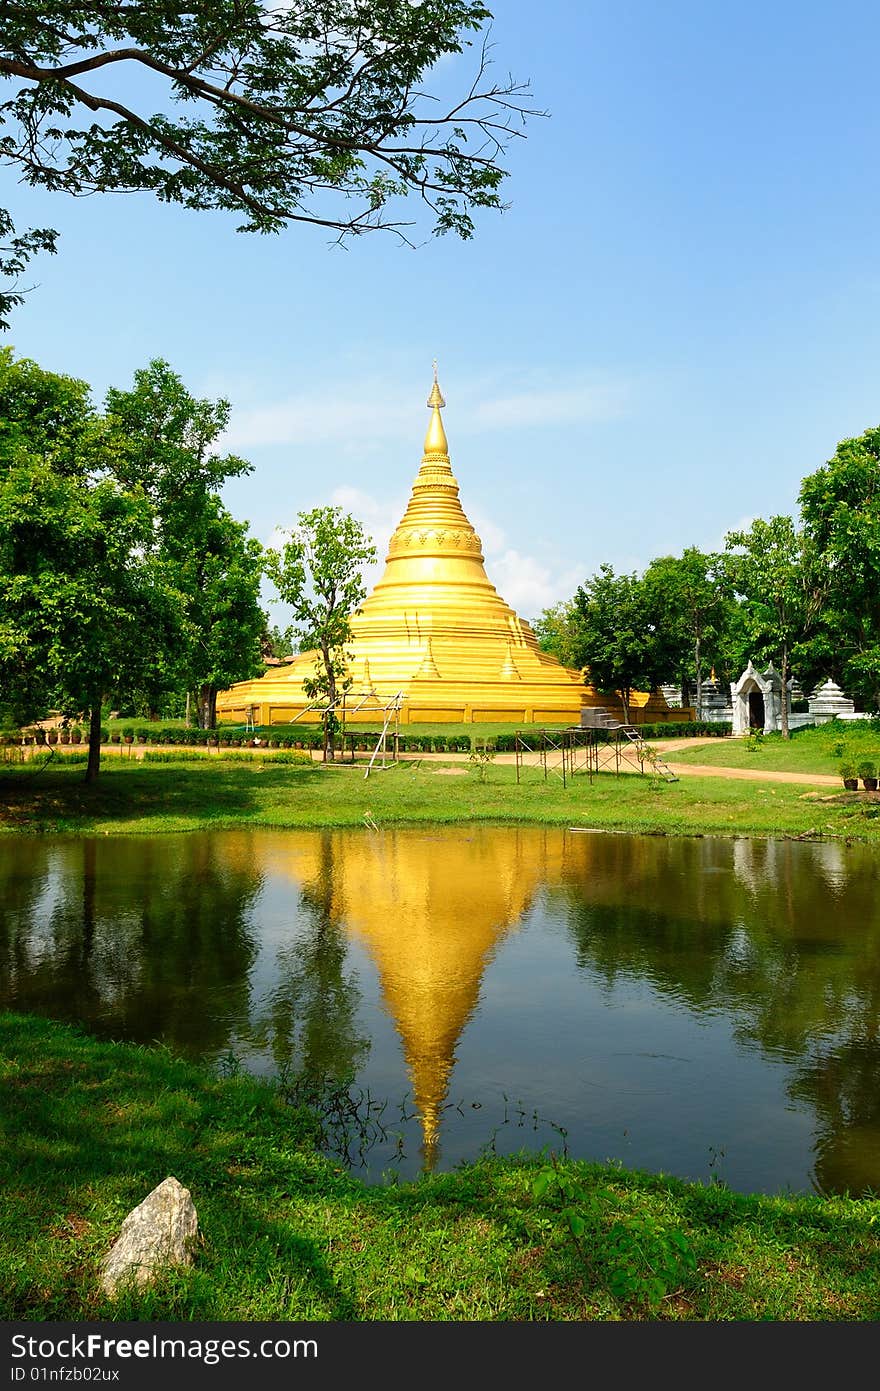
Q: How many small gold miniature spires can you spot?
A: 3